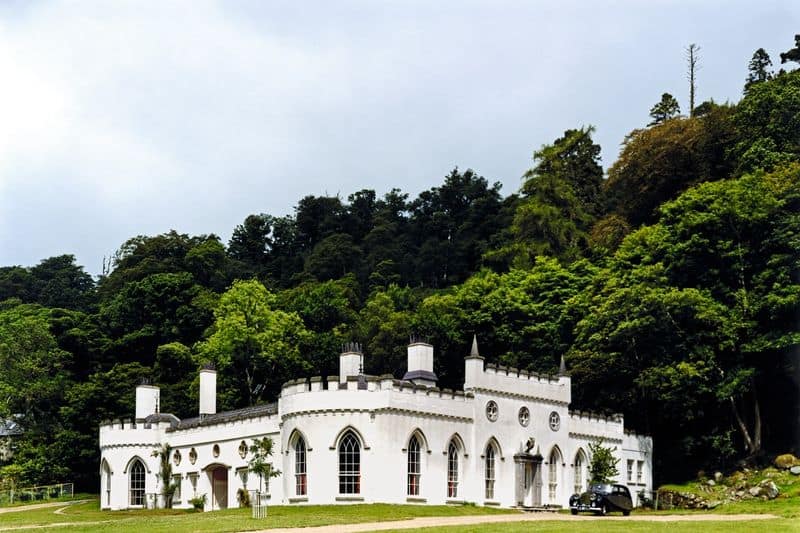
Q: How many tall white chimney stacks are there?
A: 4